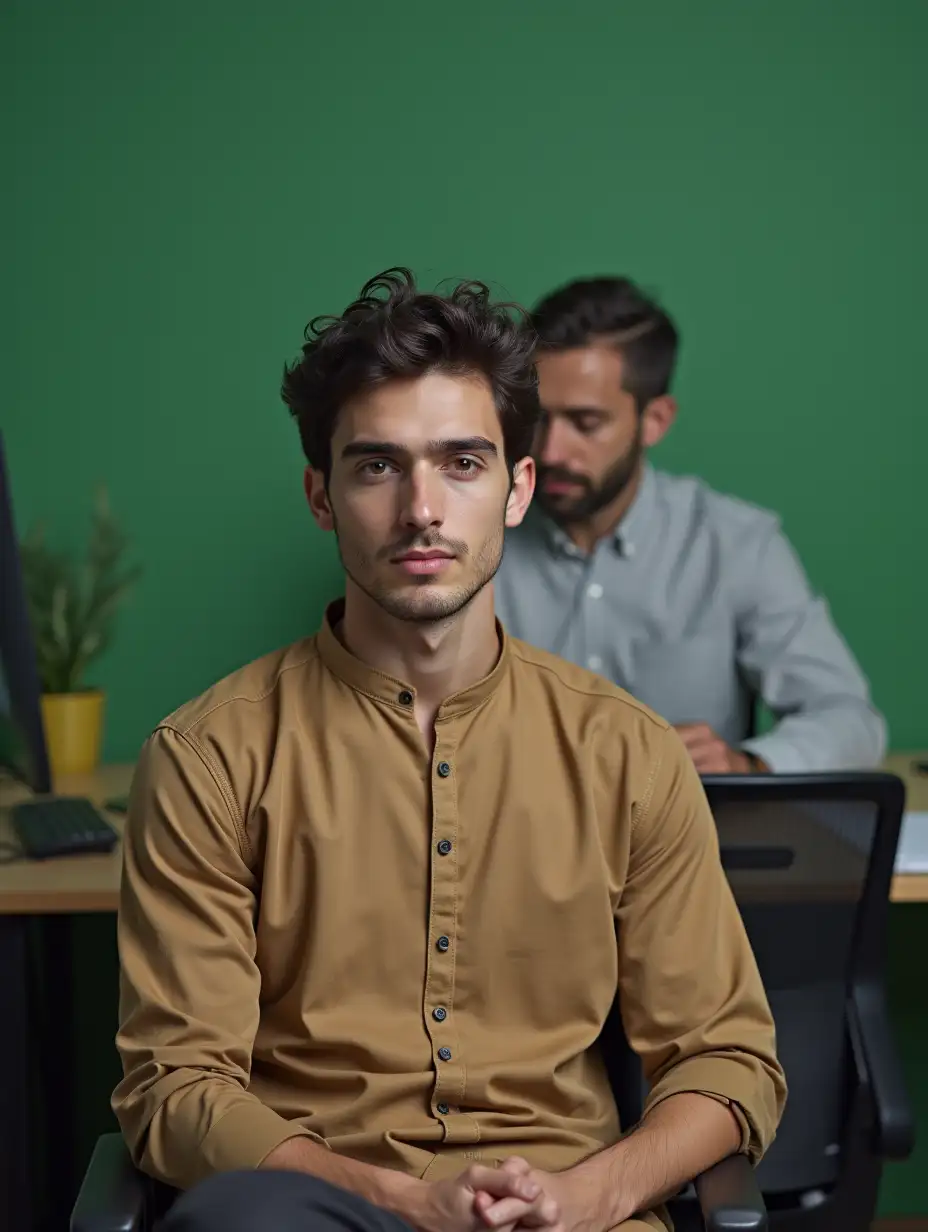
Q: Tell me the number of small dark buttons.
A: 7